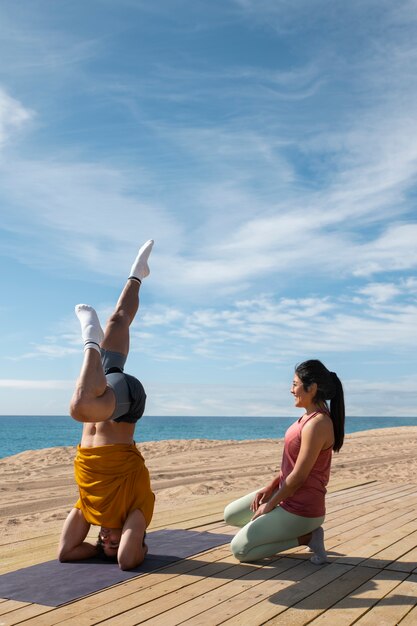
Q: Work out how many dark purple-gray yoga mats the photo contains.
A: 1